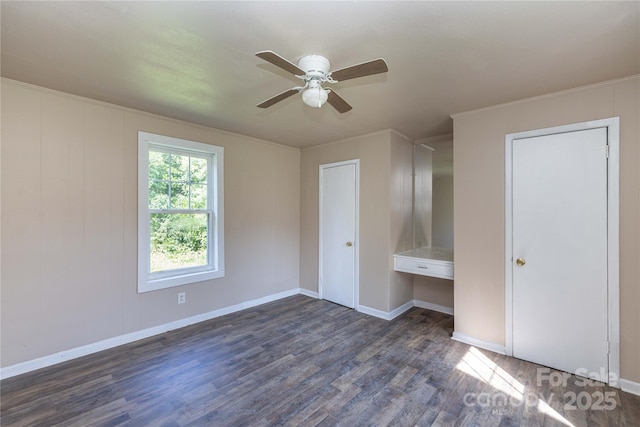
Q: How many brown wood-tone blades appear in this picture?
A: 4